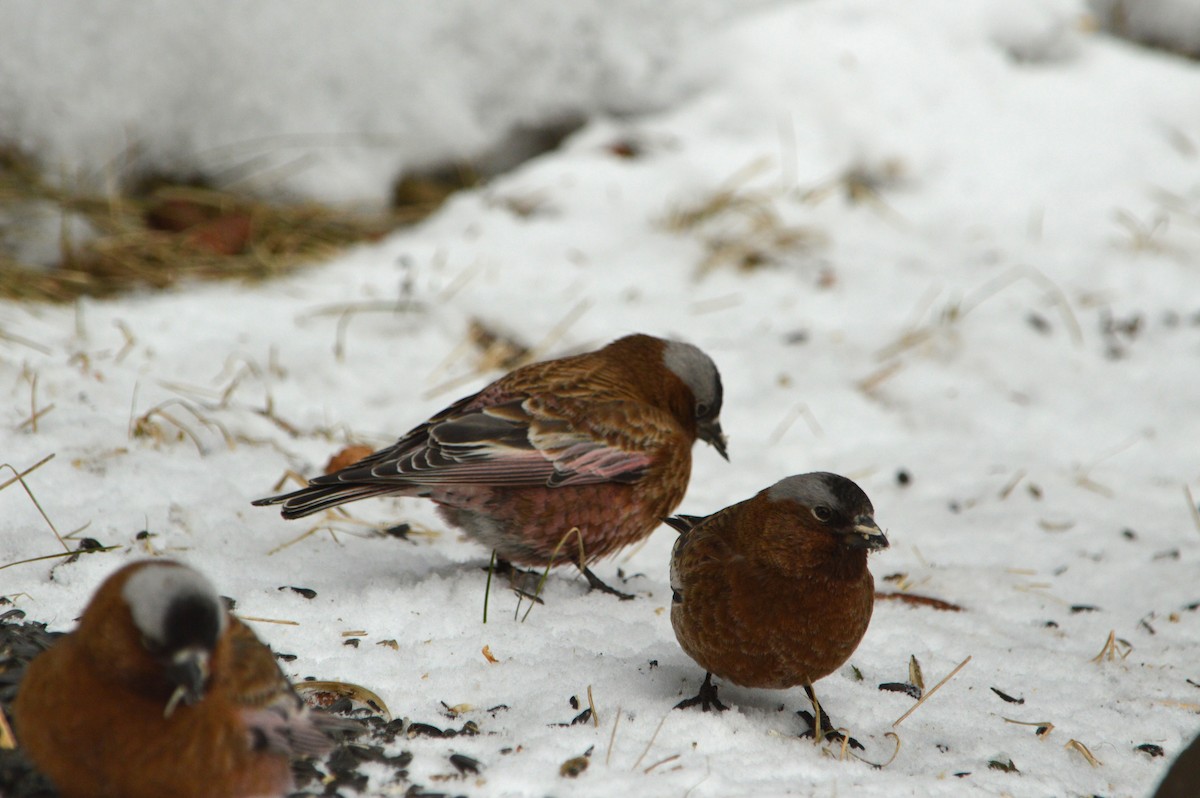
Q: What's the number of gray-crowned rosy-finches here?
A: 3